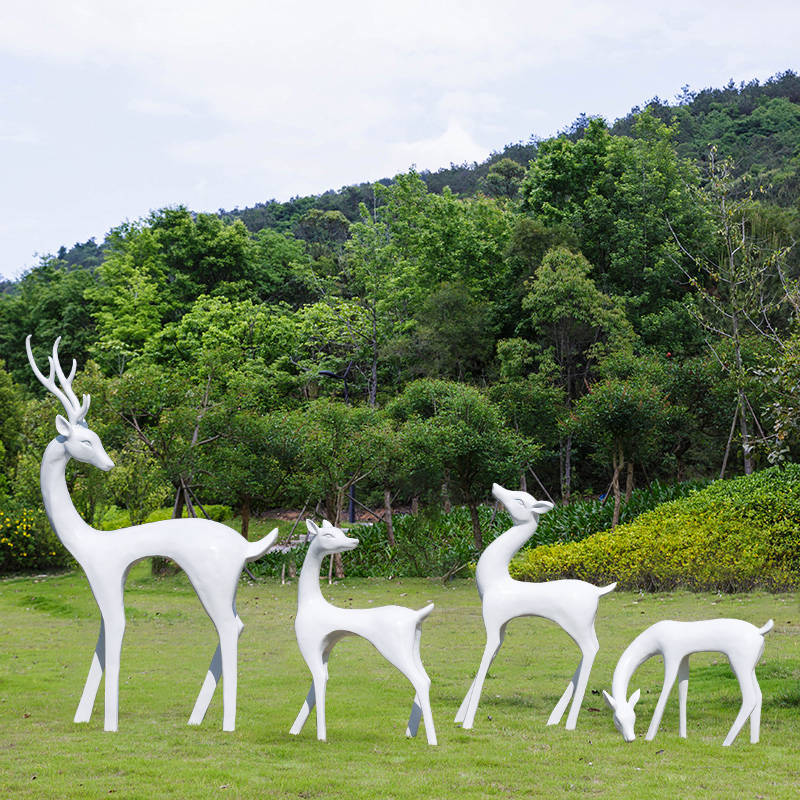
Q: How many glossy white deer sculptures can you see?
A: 4